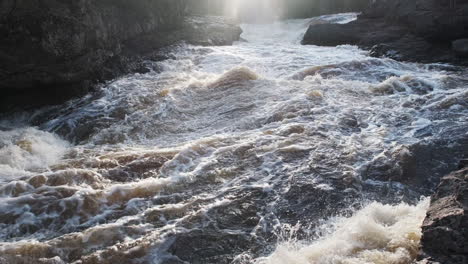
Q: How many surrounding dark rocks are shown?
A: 3